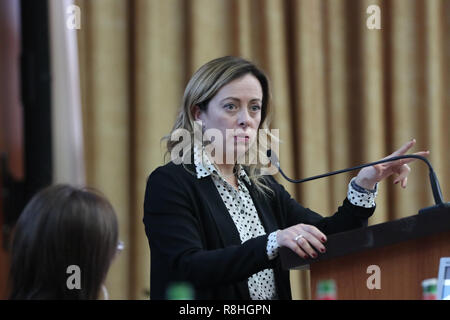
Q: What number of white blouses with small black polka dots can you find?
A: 1